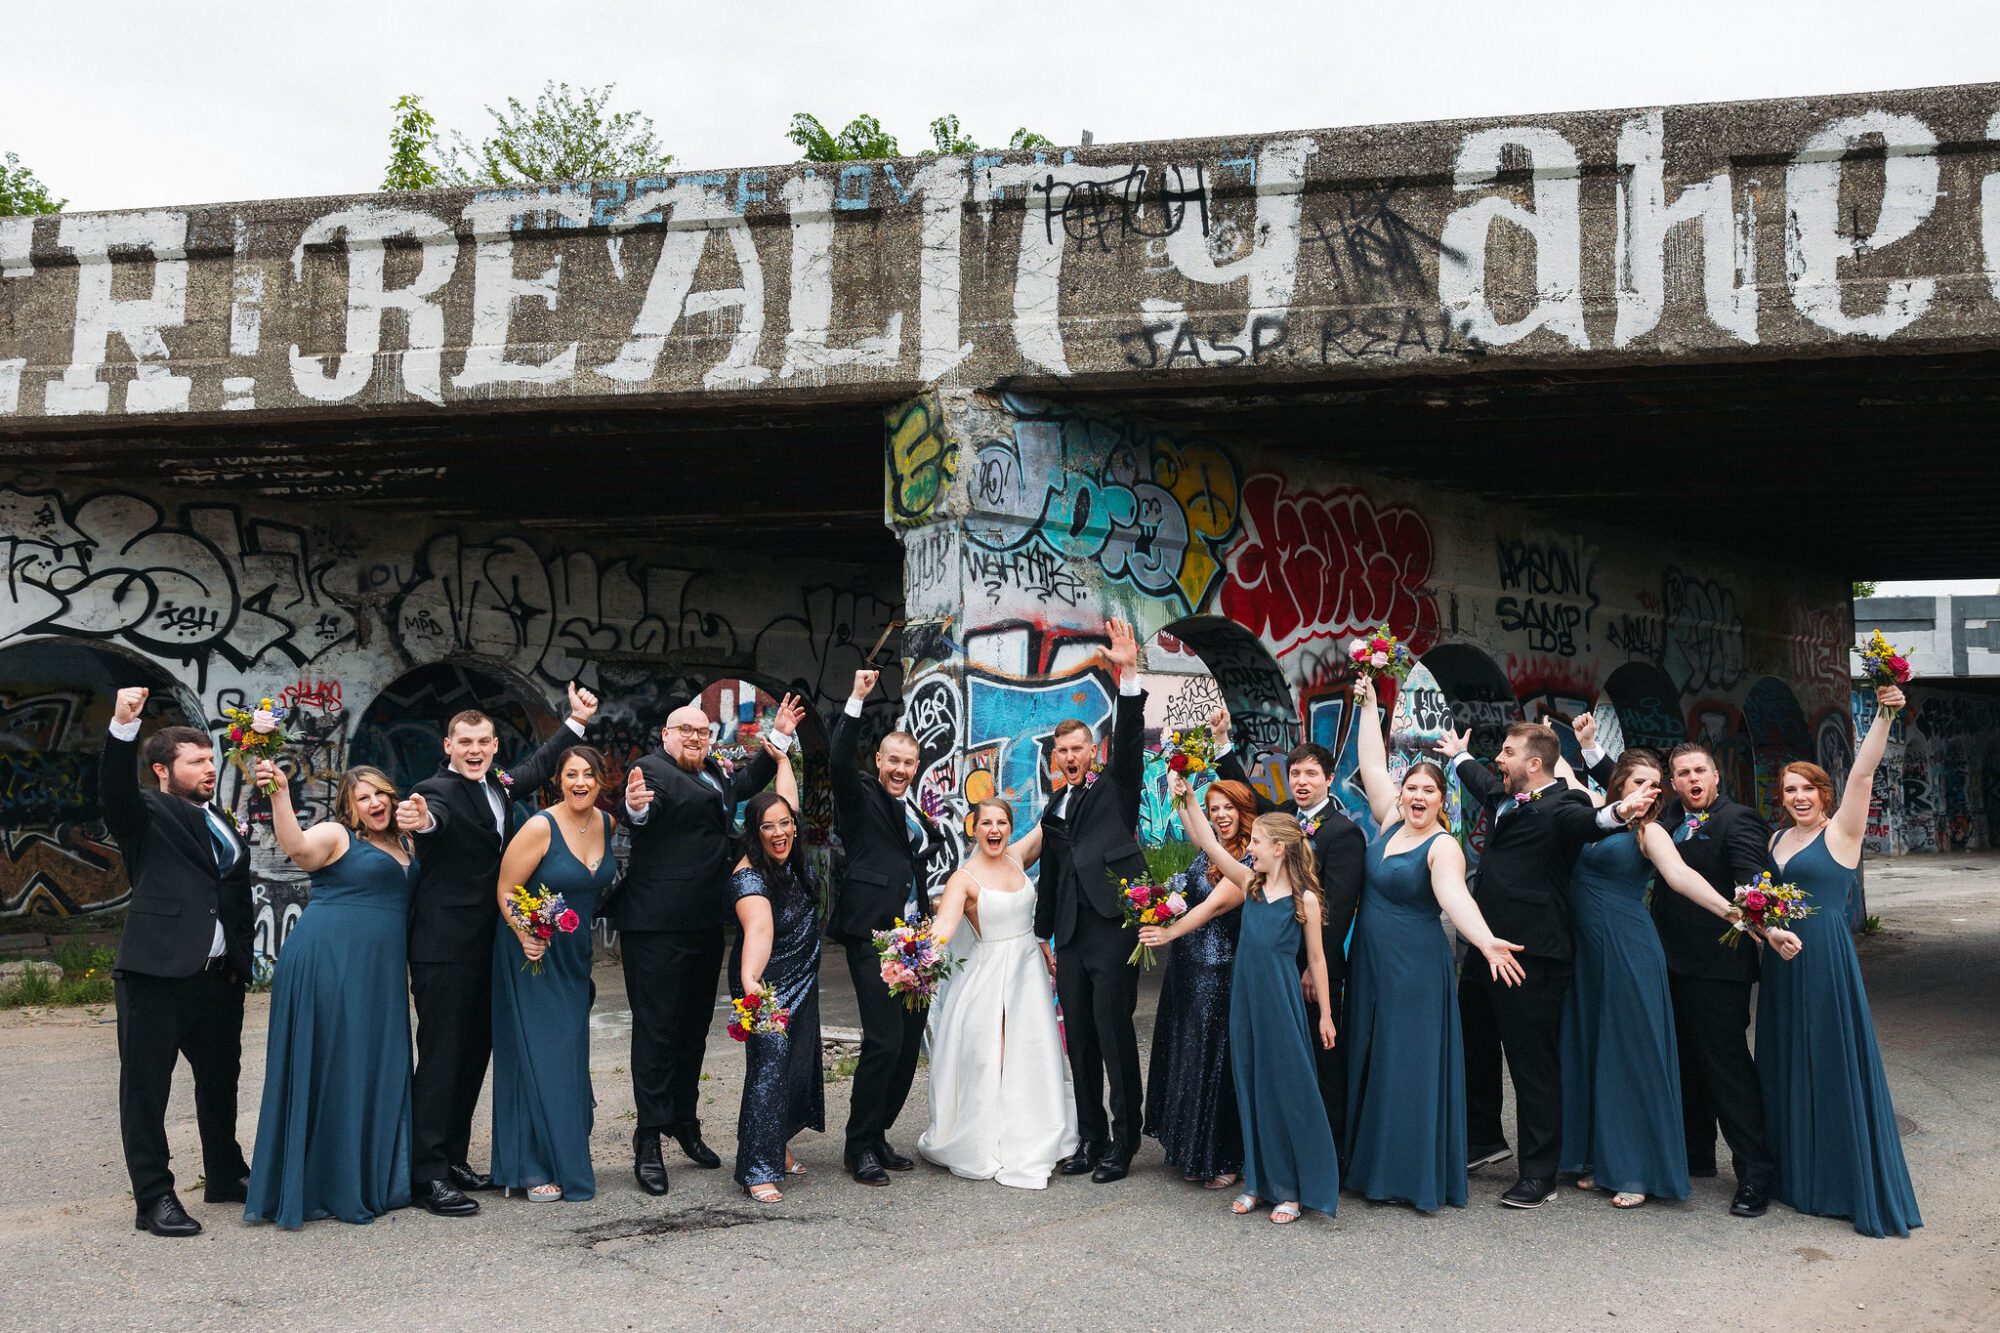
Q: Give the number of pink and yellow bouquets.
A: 9